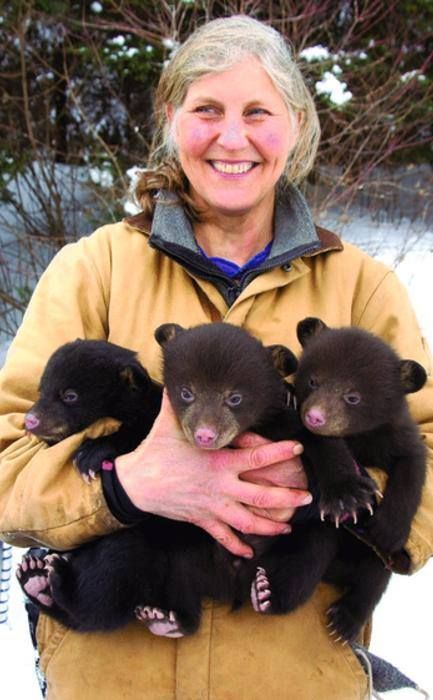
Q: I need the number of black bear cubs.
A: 3